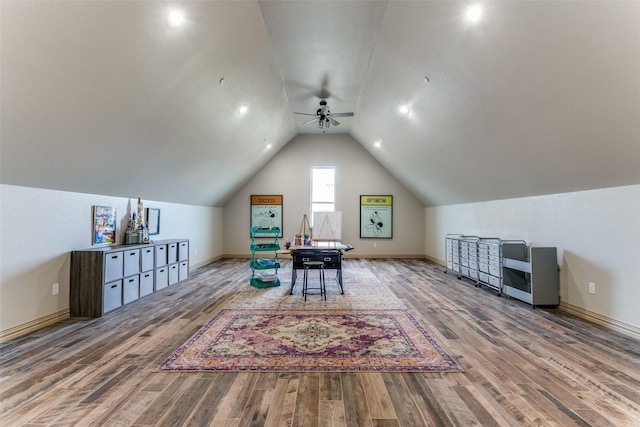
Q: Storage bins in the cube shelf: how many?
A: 12